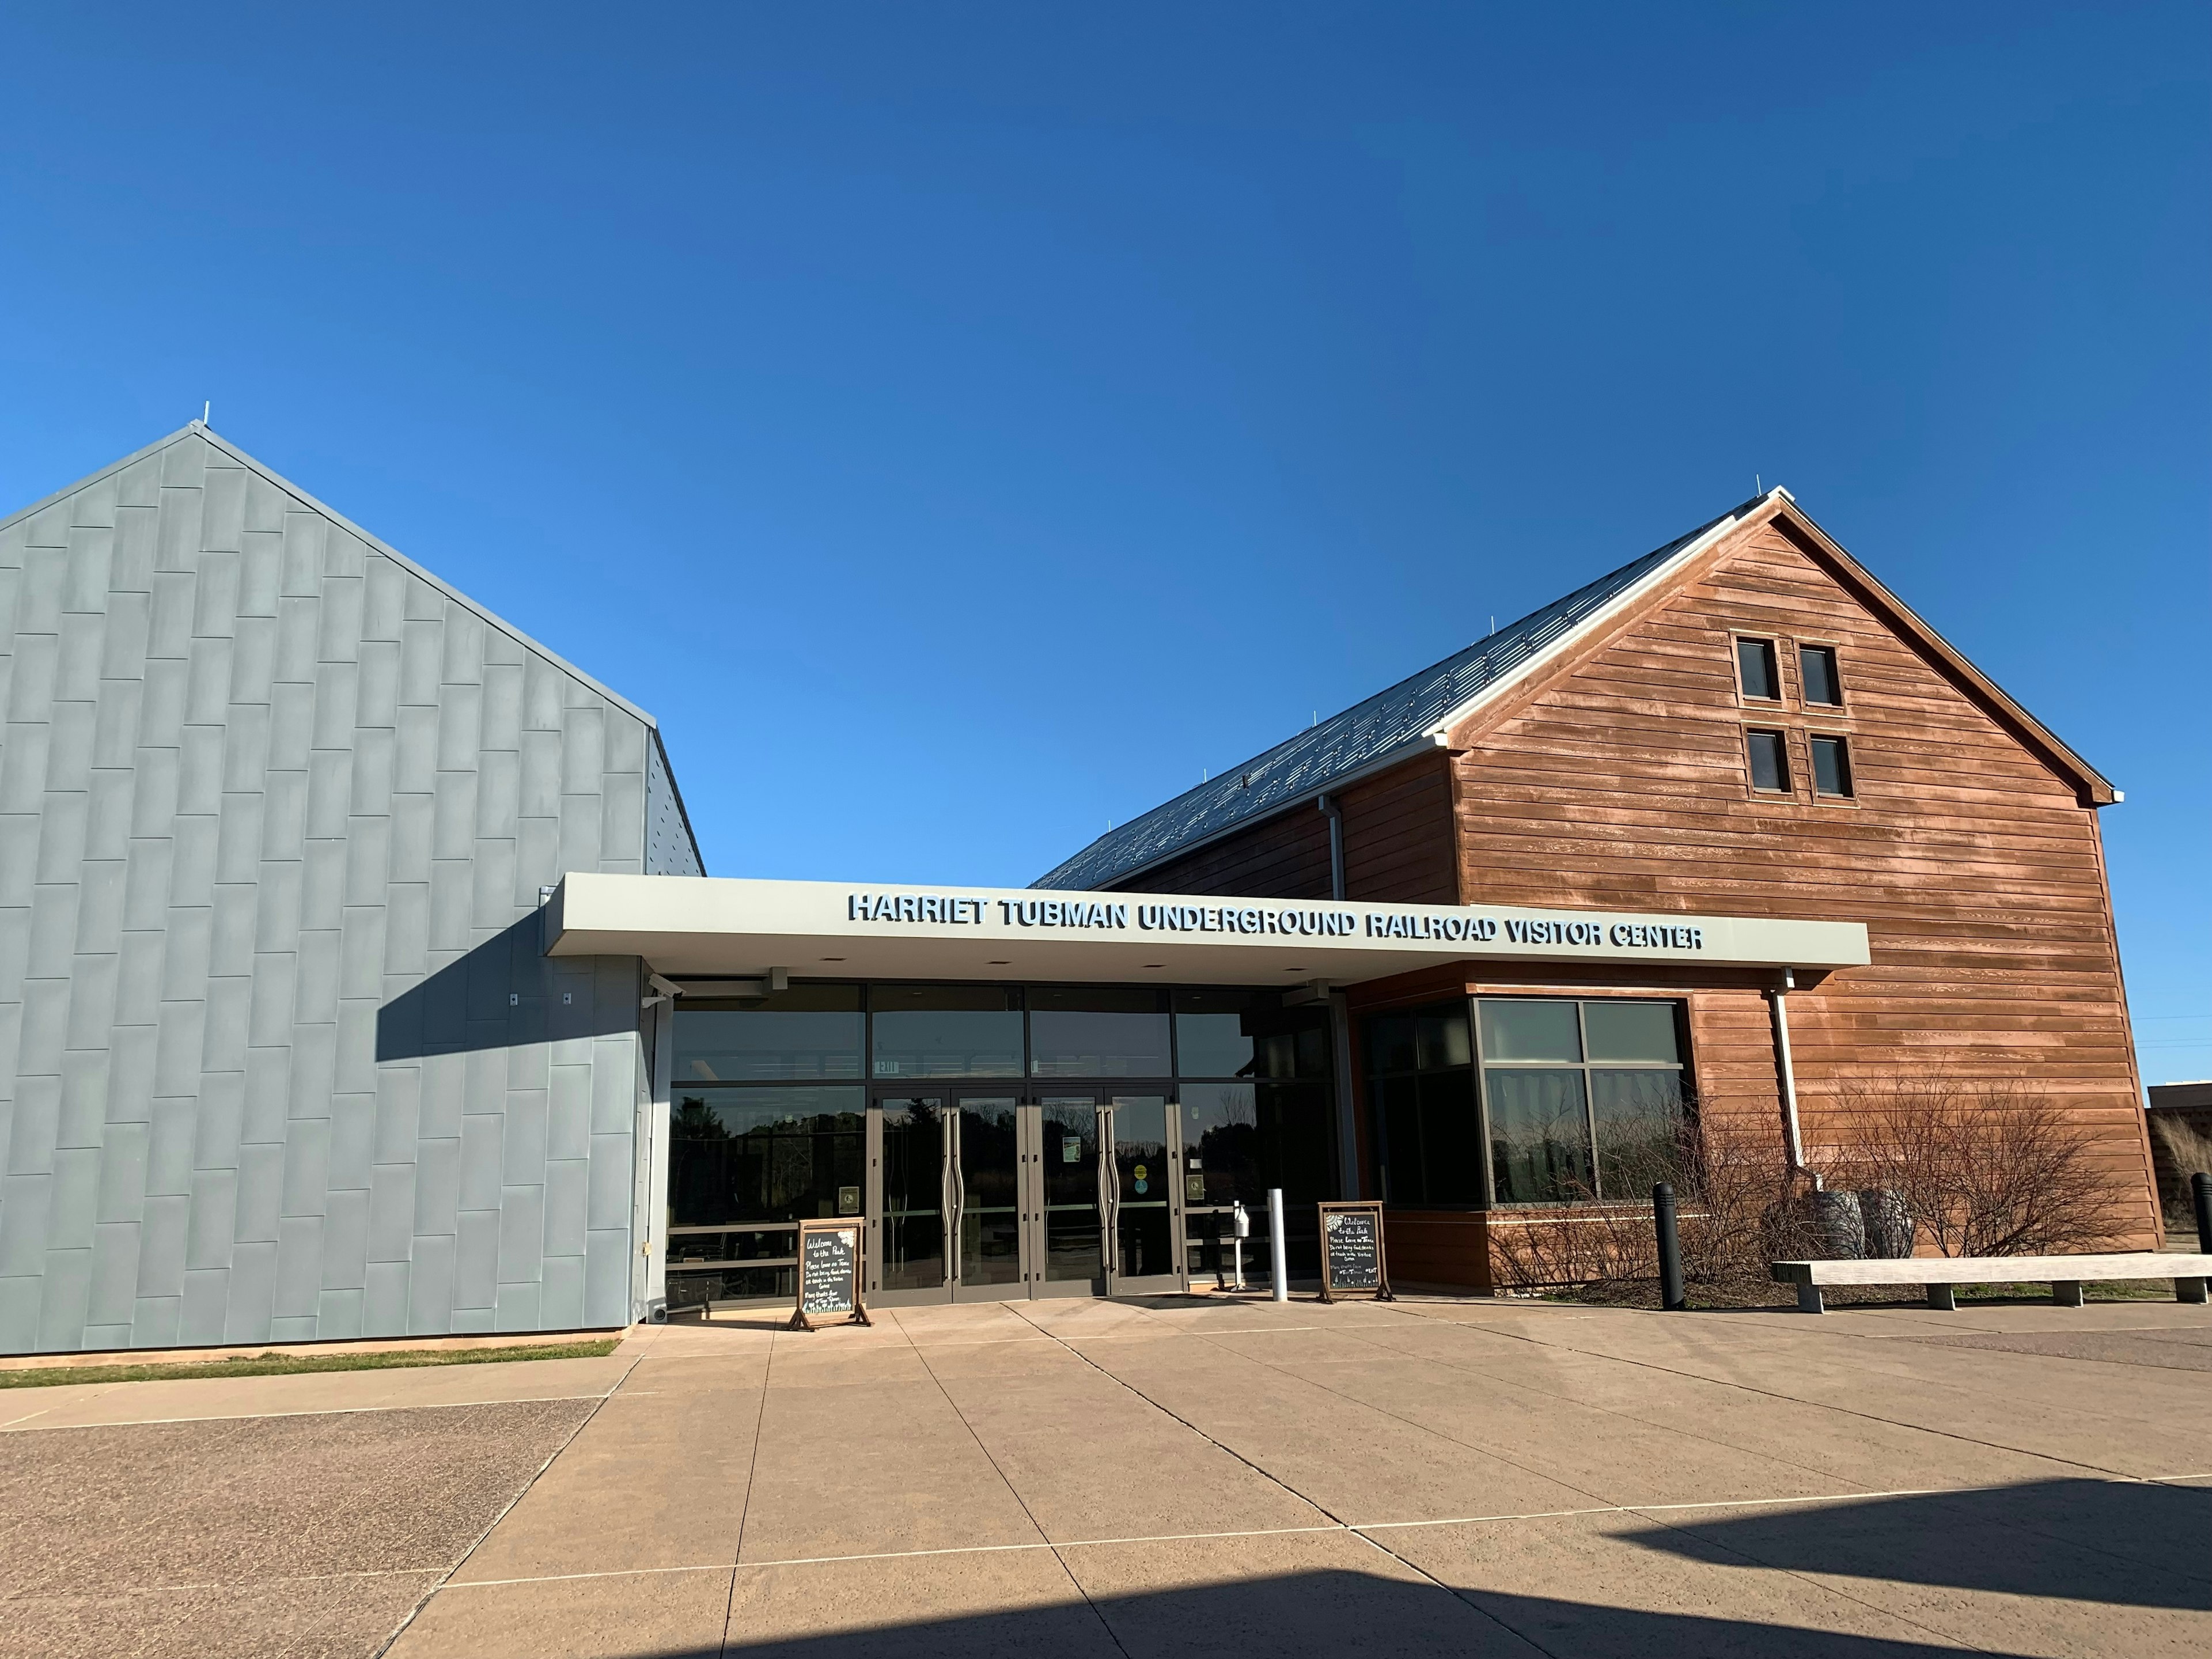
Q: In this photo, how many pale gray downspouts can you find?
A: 2